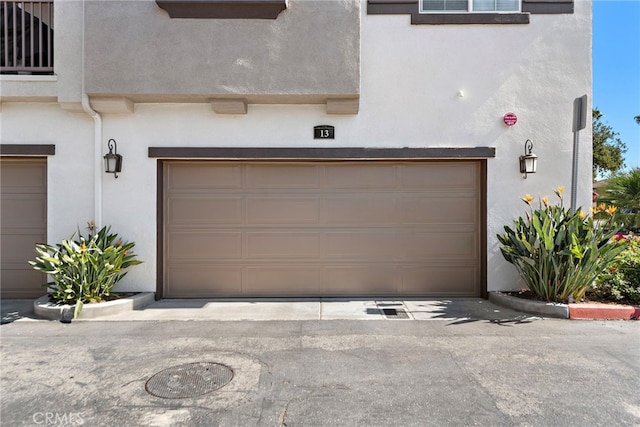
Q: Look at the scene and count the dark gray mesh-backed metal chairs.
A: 0